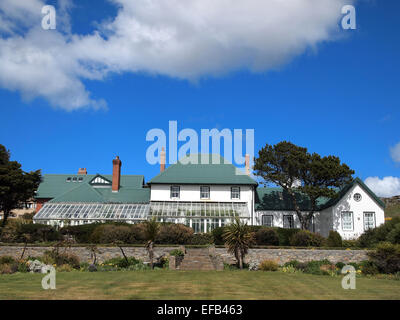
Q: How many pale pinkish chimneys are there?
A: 2